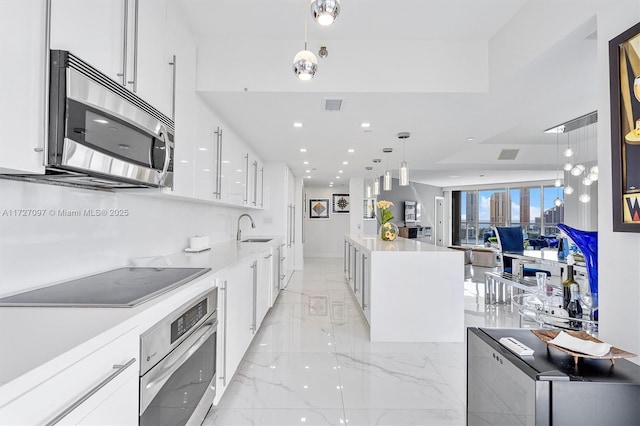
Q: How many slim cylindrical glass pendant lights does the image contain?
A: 4